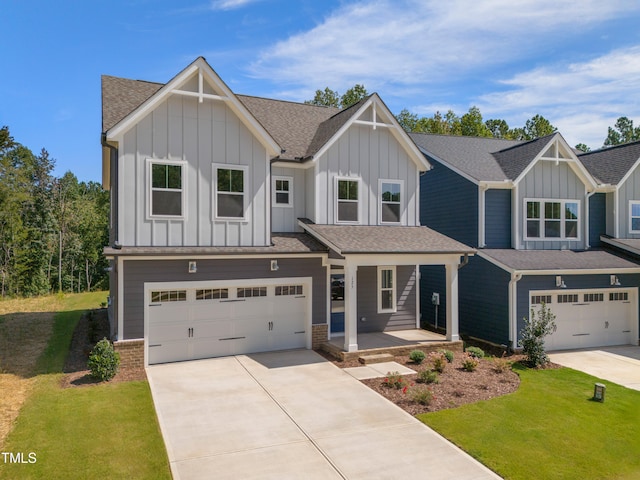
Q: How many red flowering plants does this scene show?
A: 2